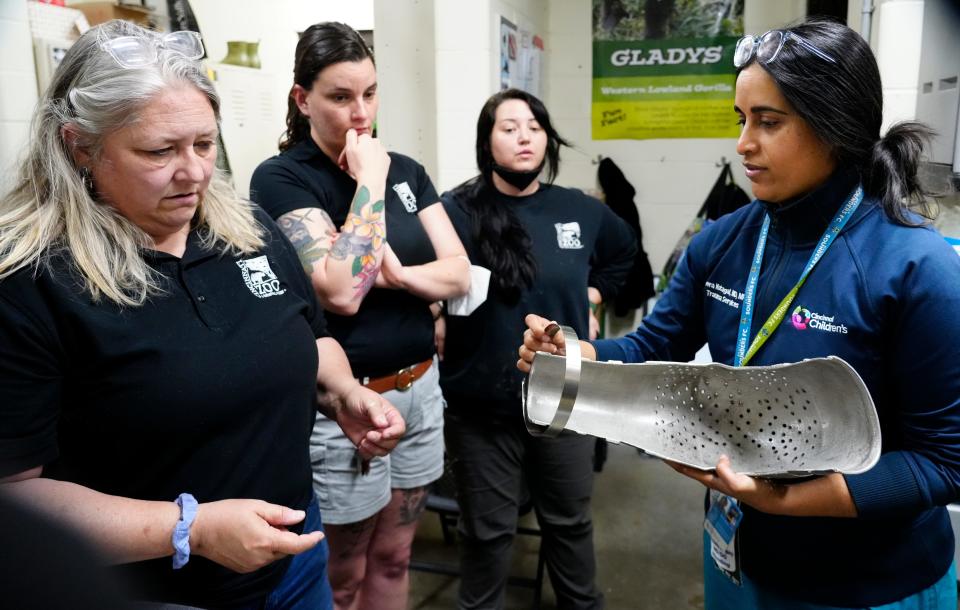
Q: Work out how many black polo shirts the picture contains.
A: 2